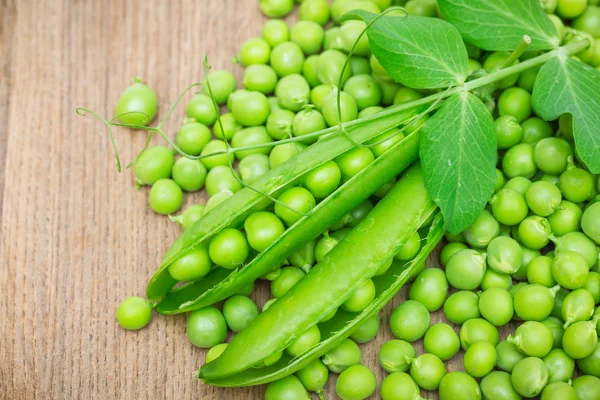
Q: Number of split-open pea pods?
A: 2